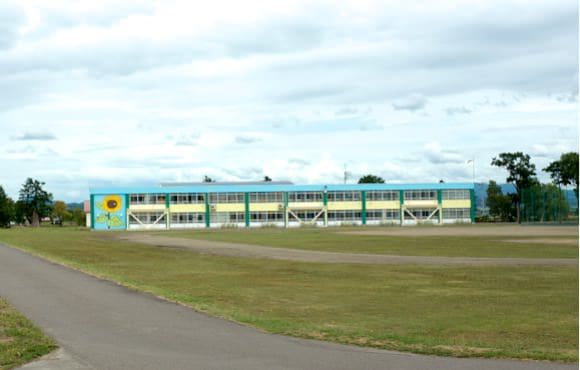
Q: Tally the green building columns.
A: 11